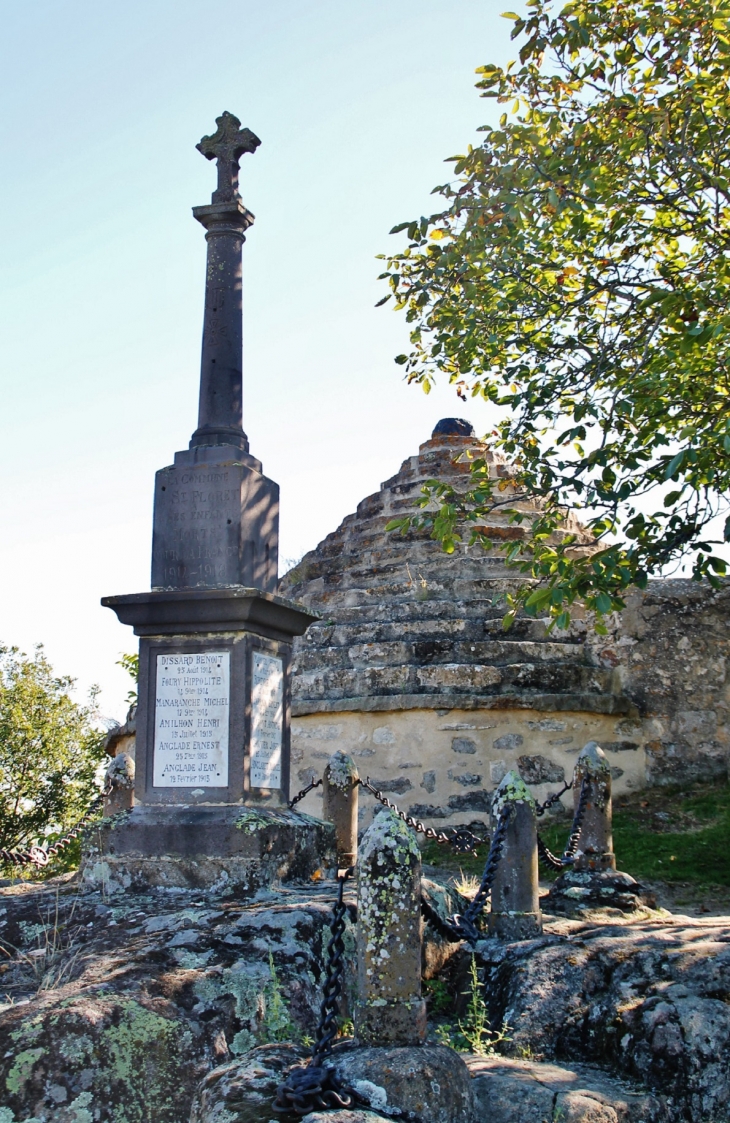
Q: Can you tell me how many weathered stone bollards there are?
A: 5